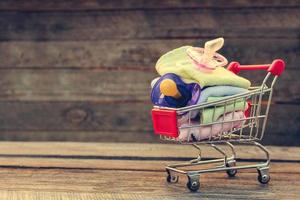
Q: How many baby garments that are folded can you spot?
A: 4